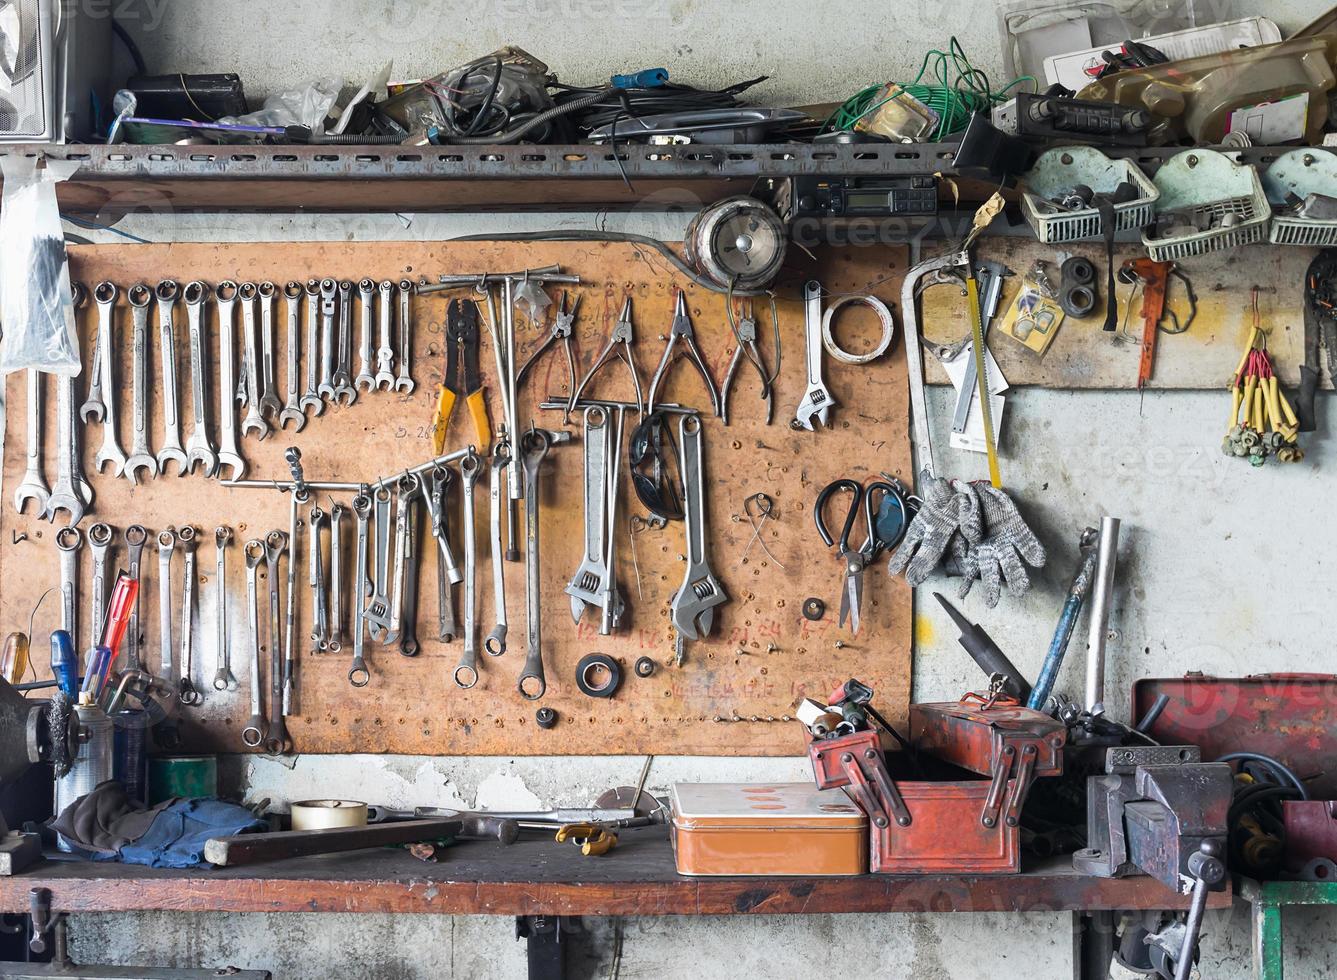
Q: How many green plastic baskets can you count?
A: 3